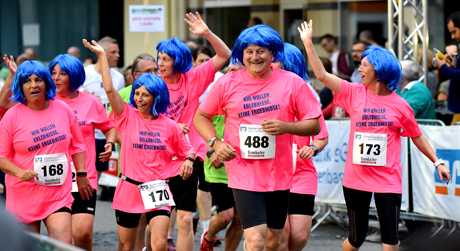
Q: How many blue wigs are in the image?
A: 7